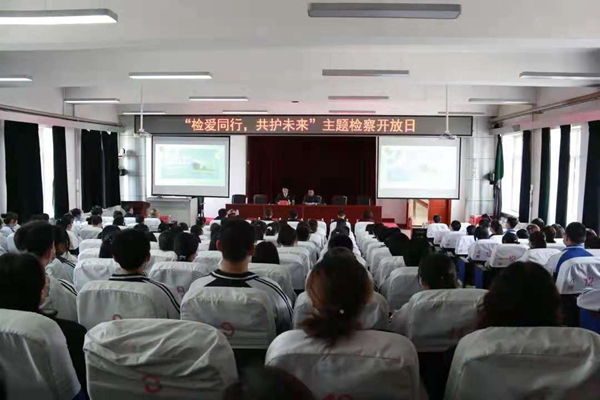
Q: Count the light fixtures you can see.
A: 14